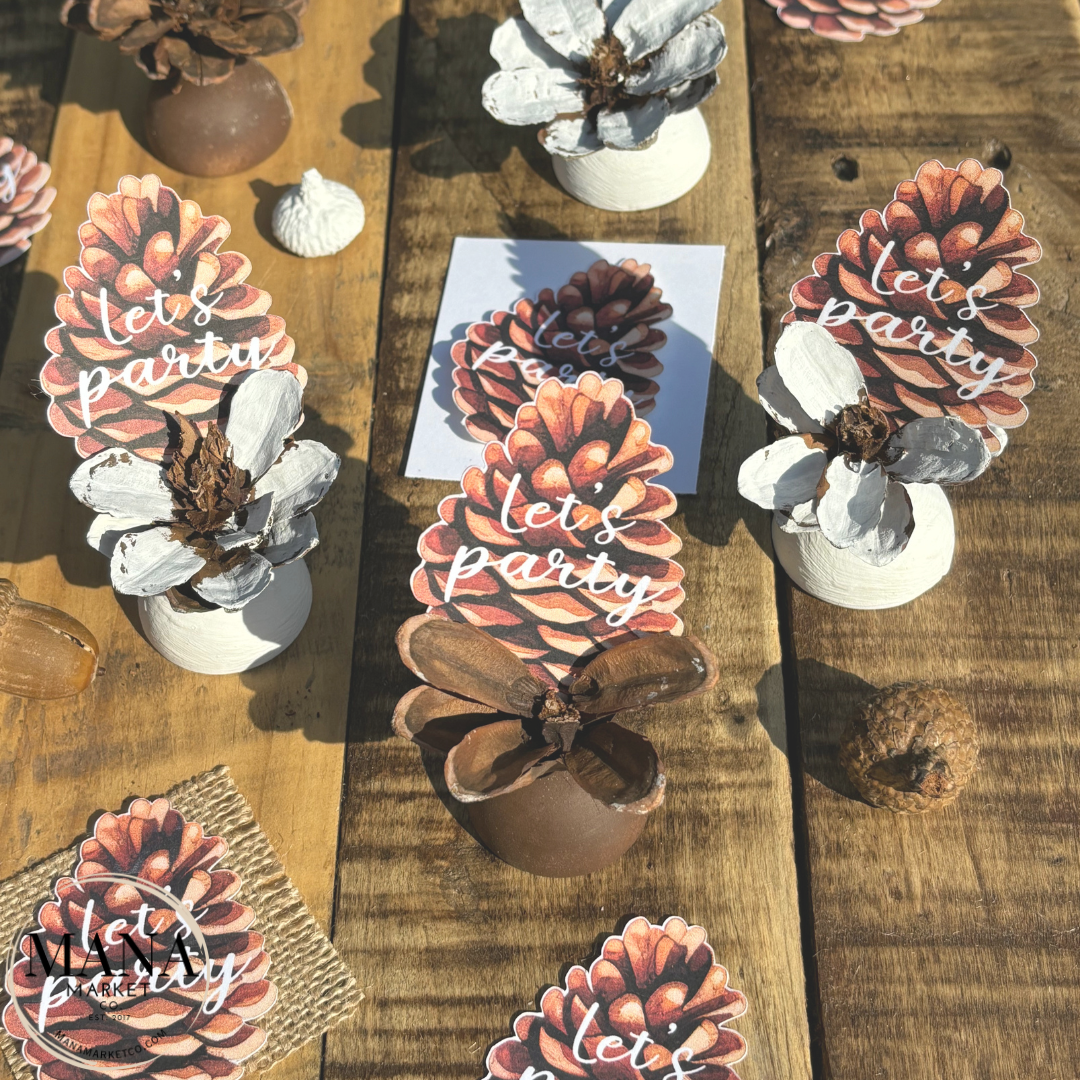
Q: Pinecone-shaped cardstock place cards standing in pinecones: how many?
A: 3